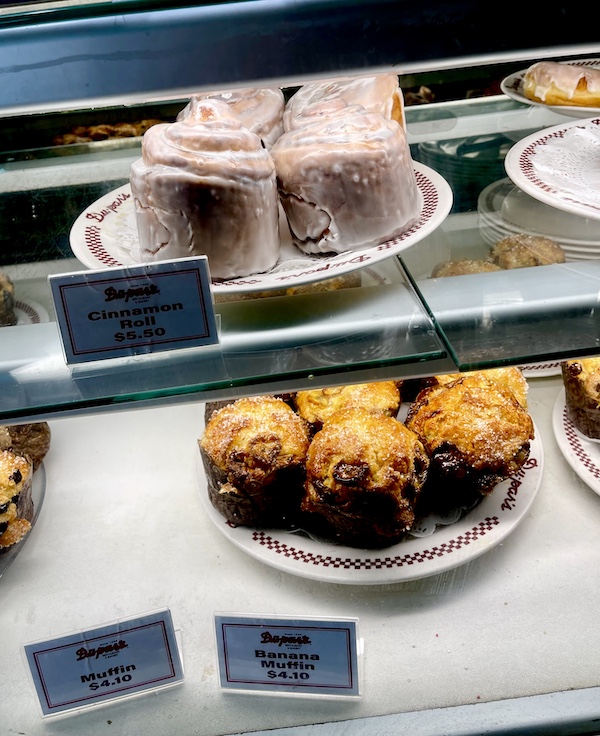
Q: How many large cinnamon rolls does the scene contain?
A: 4